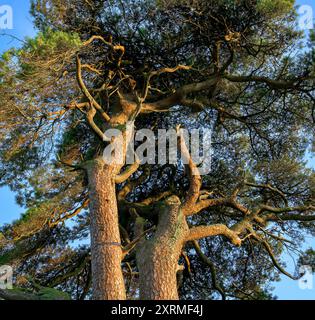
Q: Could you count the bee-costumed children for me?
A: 0